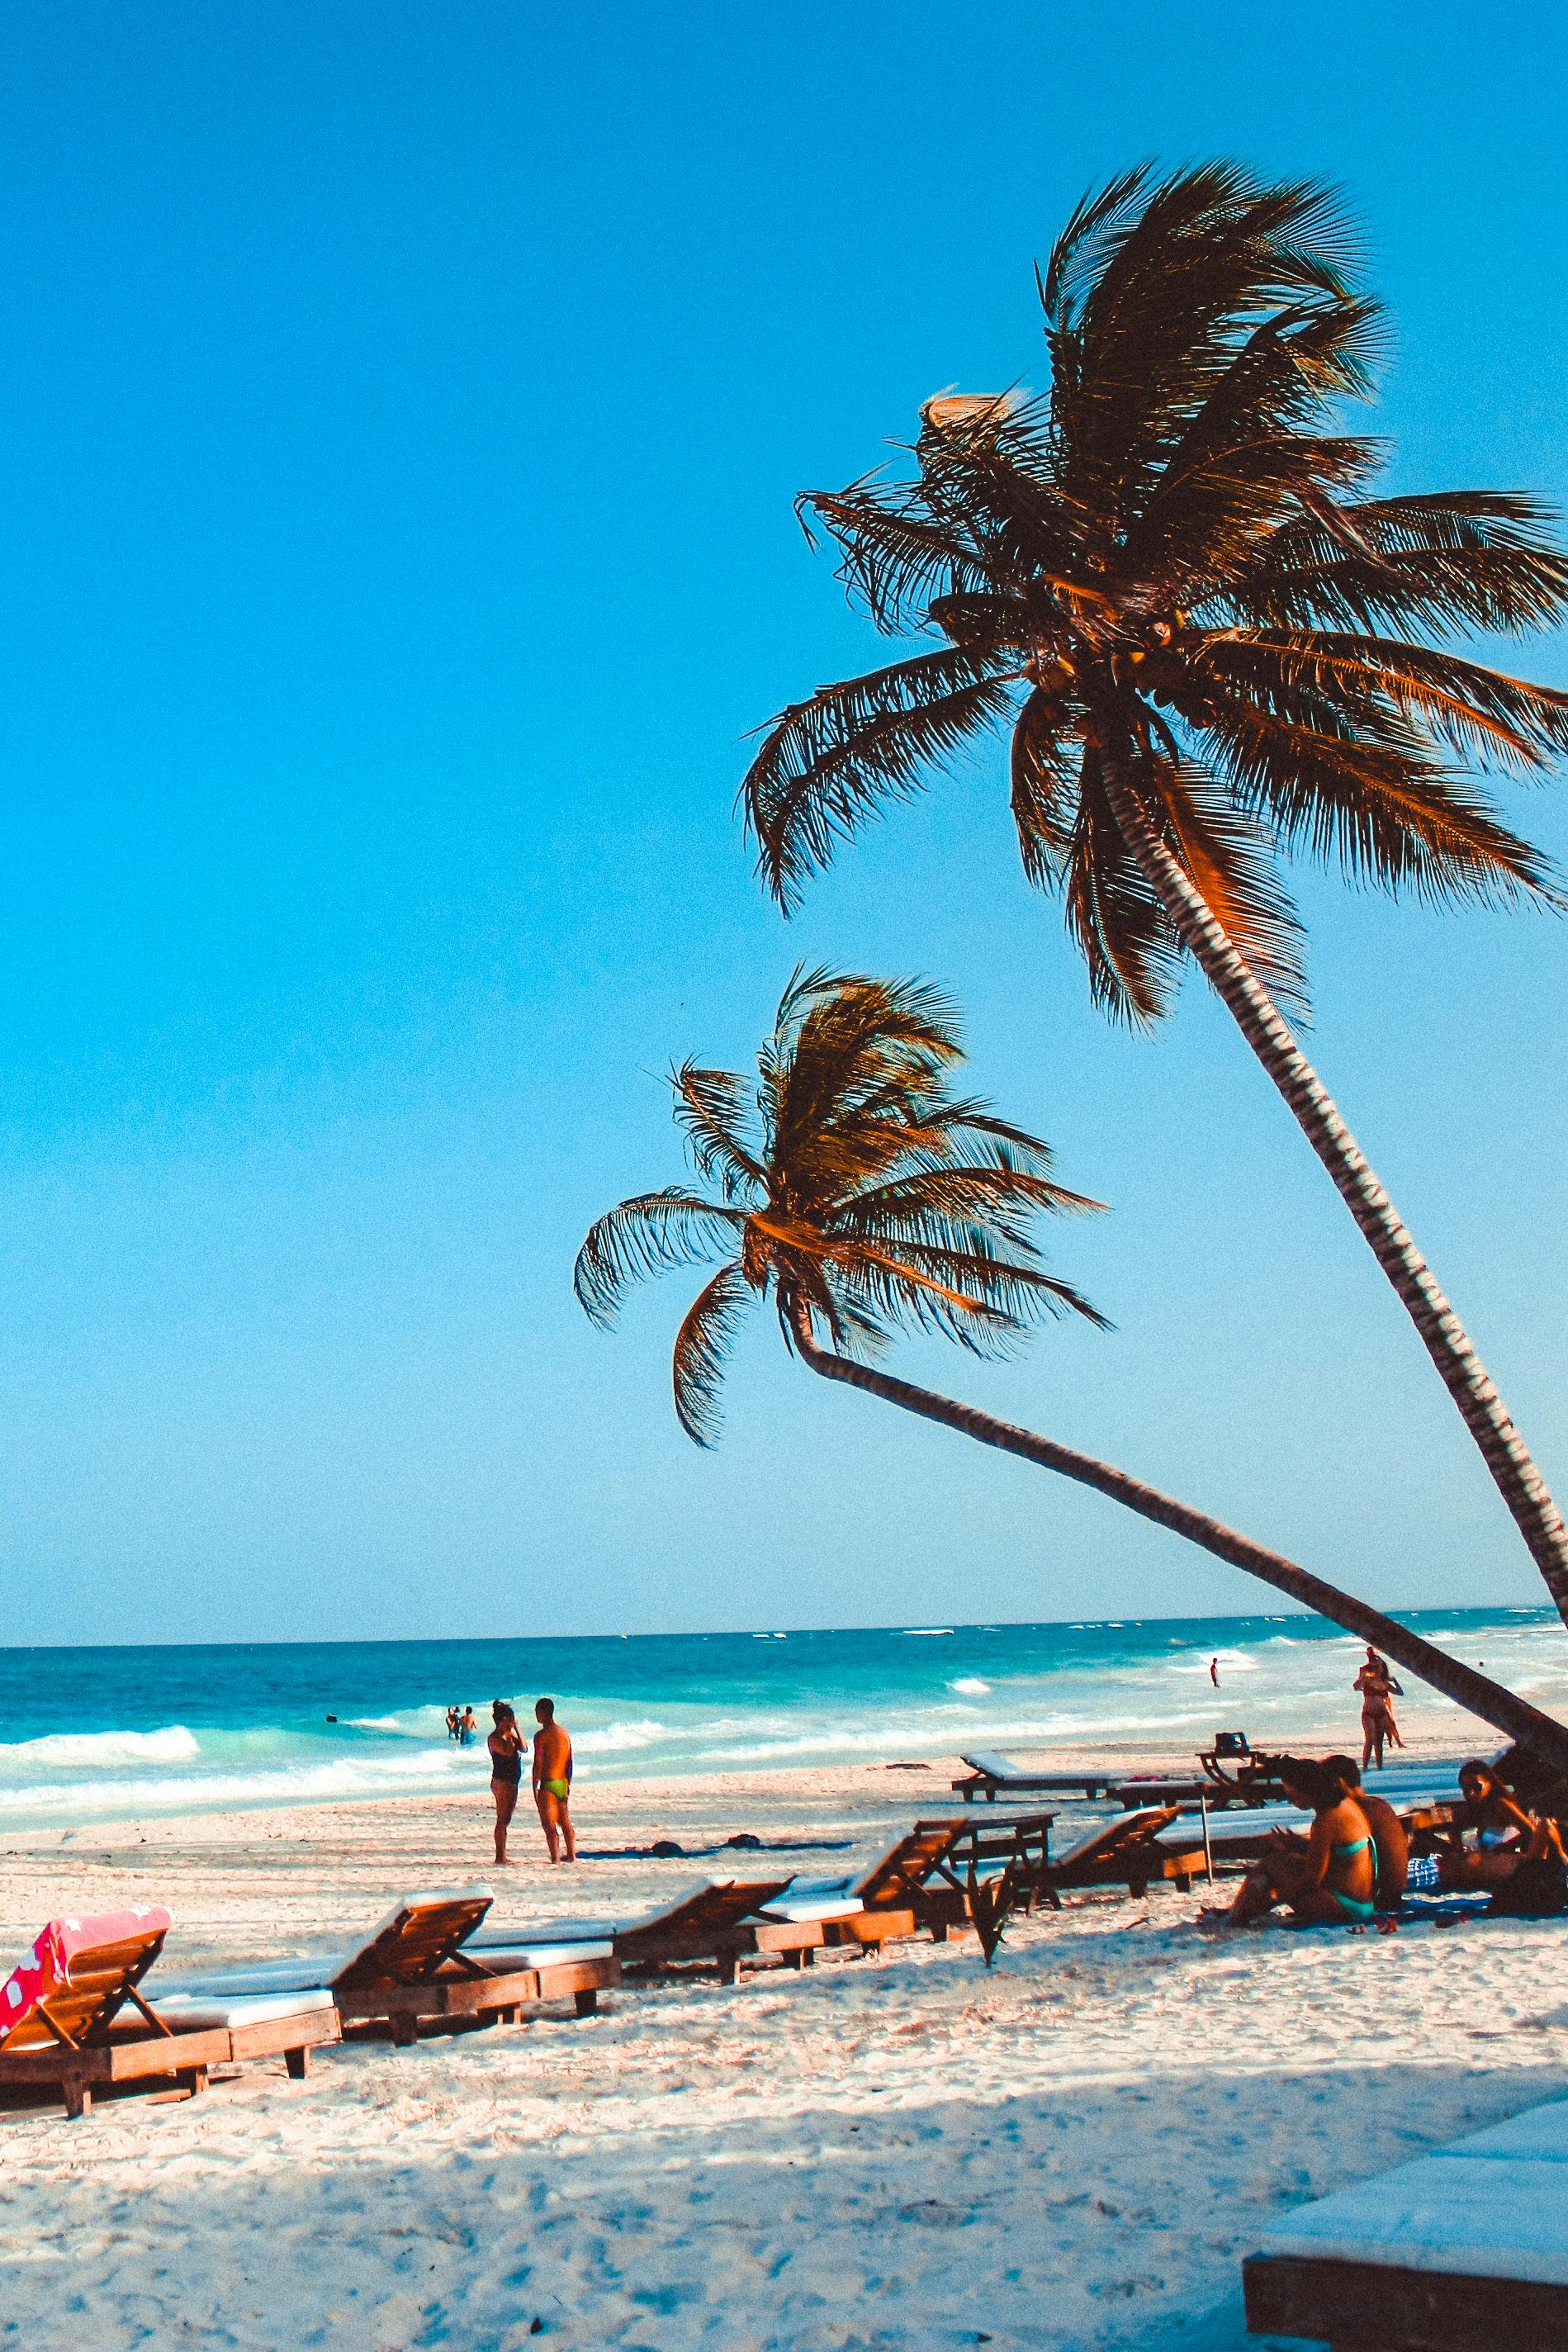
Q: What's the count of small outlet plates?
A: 0